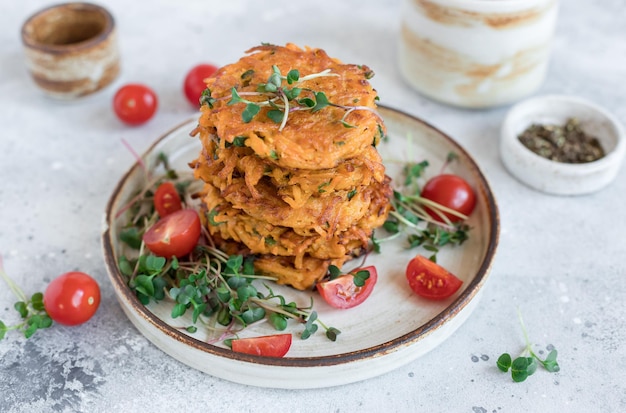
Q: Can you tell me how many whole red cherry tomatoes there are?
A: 4